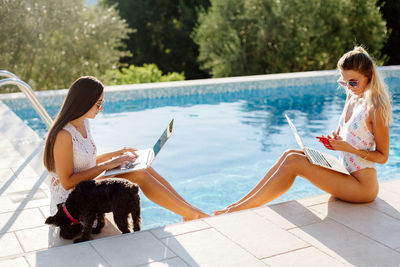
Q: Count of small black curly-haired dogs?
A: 1